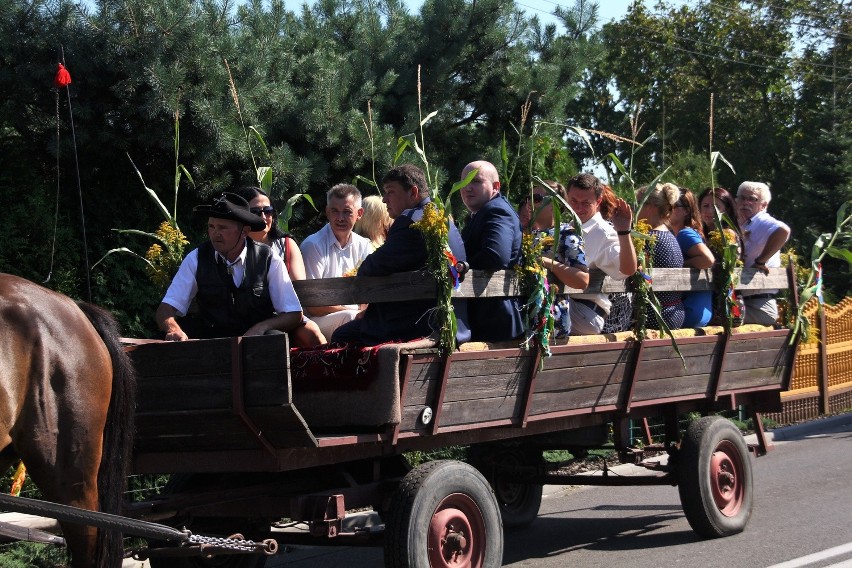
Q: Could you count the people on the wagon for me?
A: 13